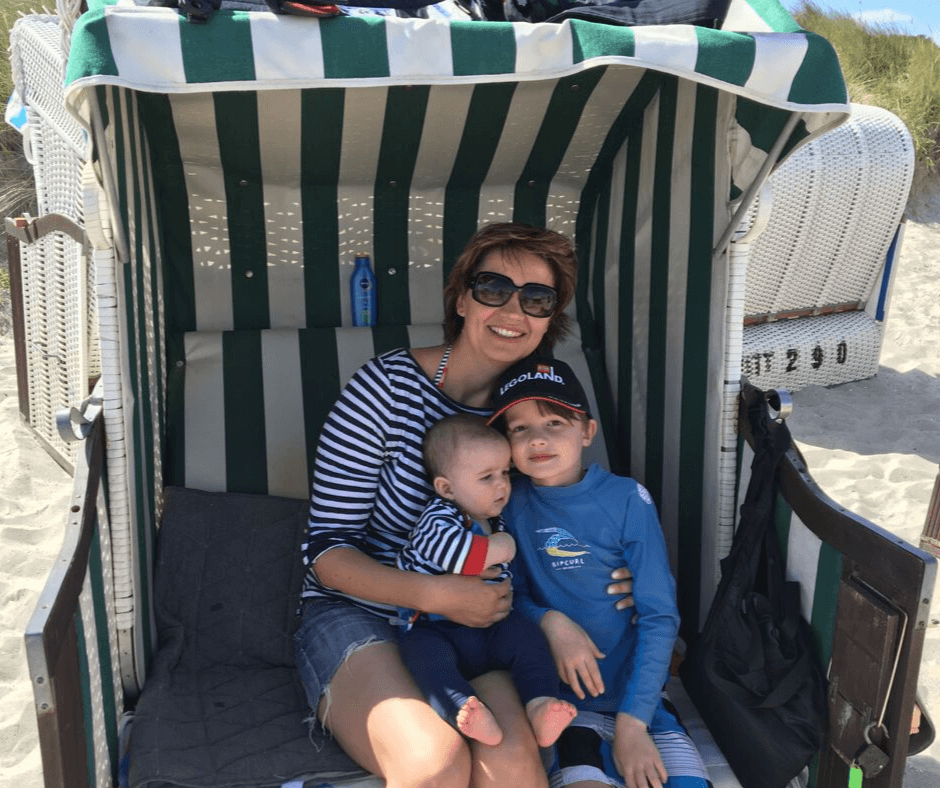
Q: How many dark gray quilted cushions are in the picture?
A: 1